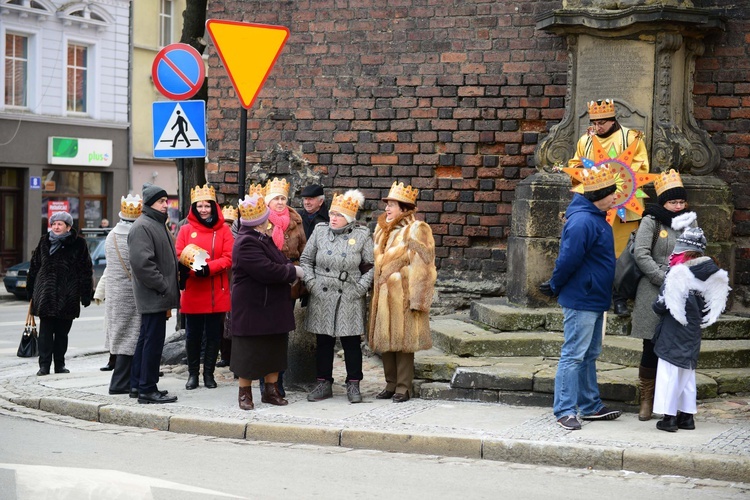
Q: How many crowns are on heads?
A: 11